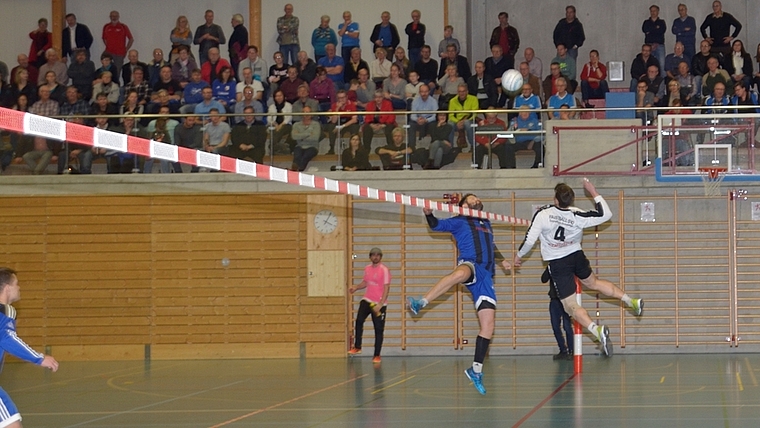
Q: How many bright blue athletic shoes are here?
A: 2